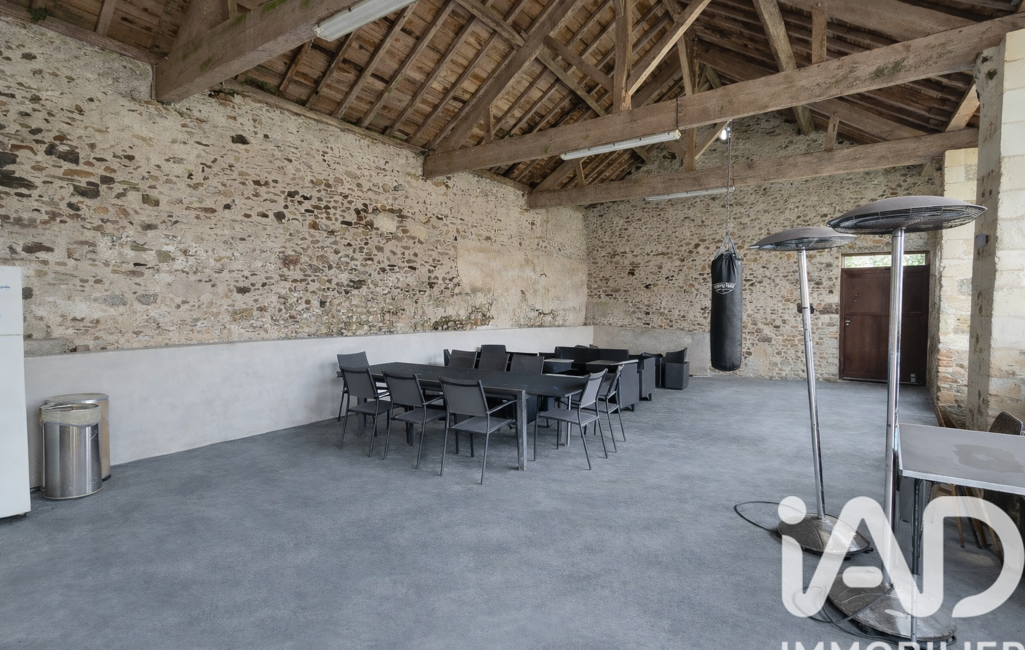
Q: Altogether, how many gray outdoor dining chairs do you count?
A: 9